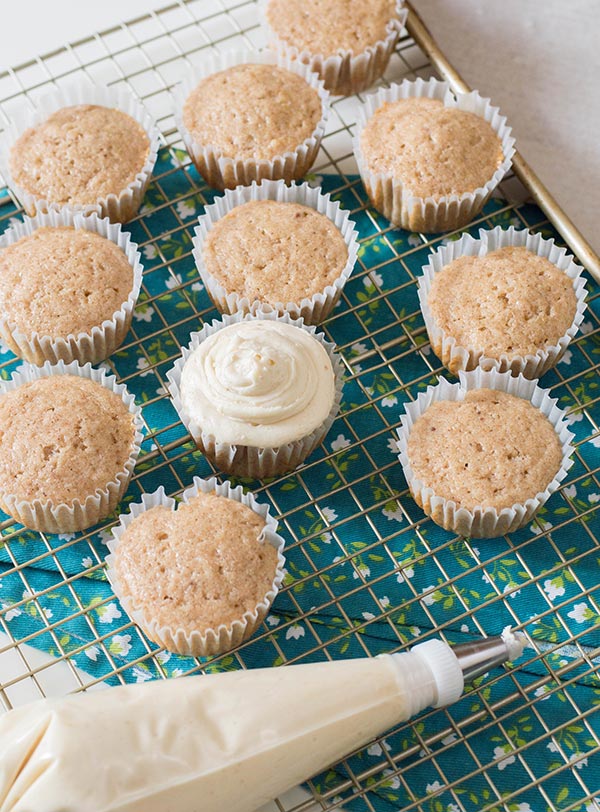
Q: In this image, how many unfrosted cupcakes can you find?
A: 10